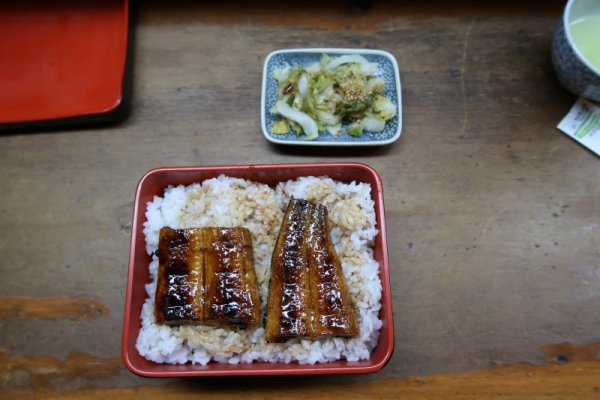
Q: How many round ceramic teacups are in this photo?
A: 1